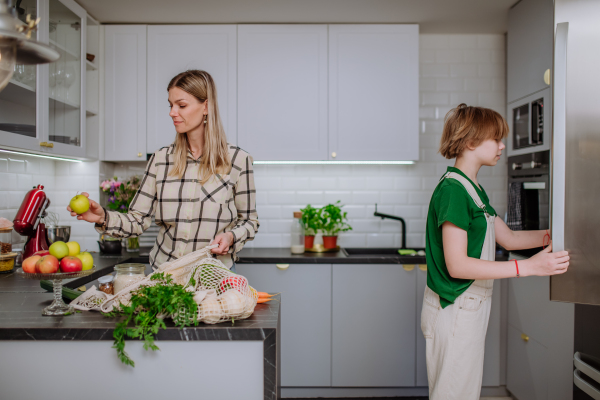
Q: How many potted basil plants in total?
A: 2